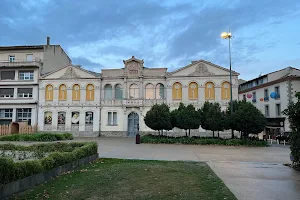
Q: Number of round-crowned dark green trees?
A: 4